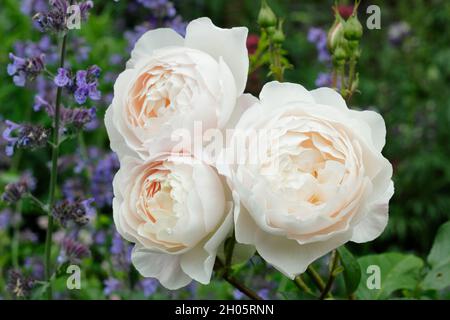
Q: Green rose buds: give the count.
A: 5